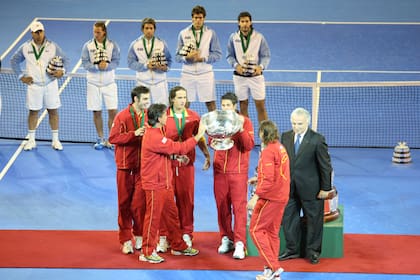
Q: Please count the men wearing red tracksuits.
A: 5